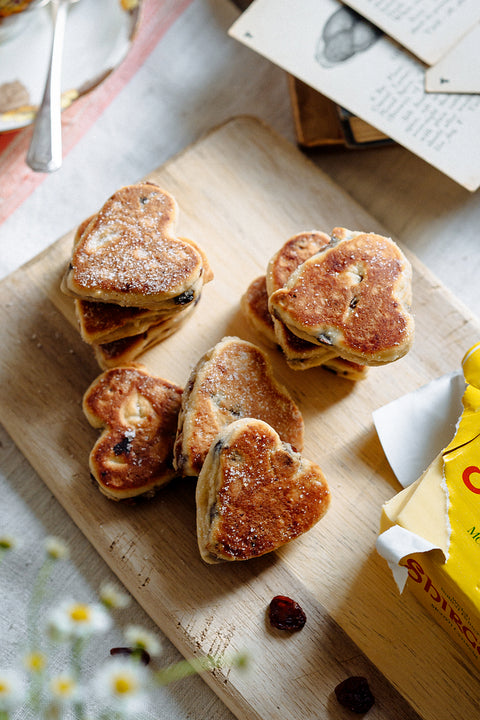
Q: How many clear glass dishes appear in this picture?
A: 0